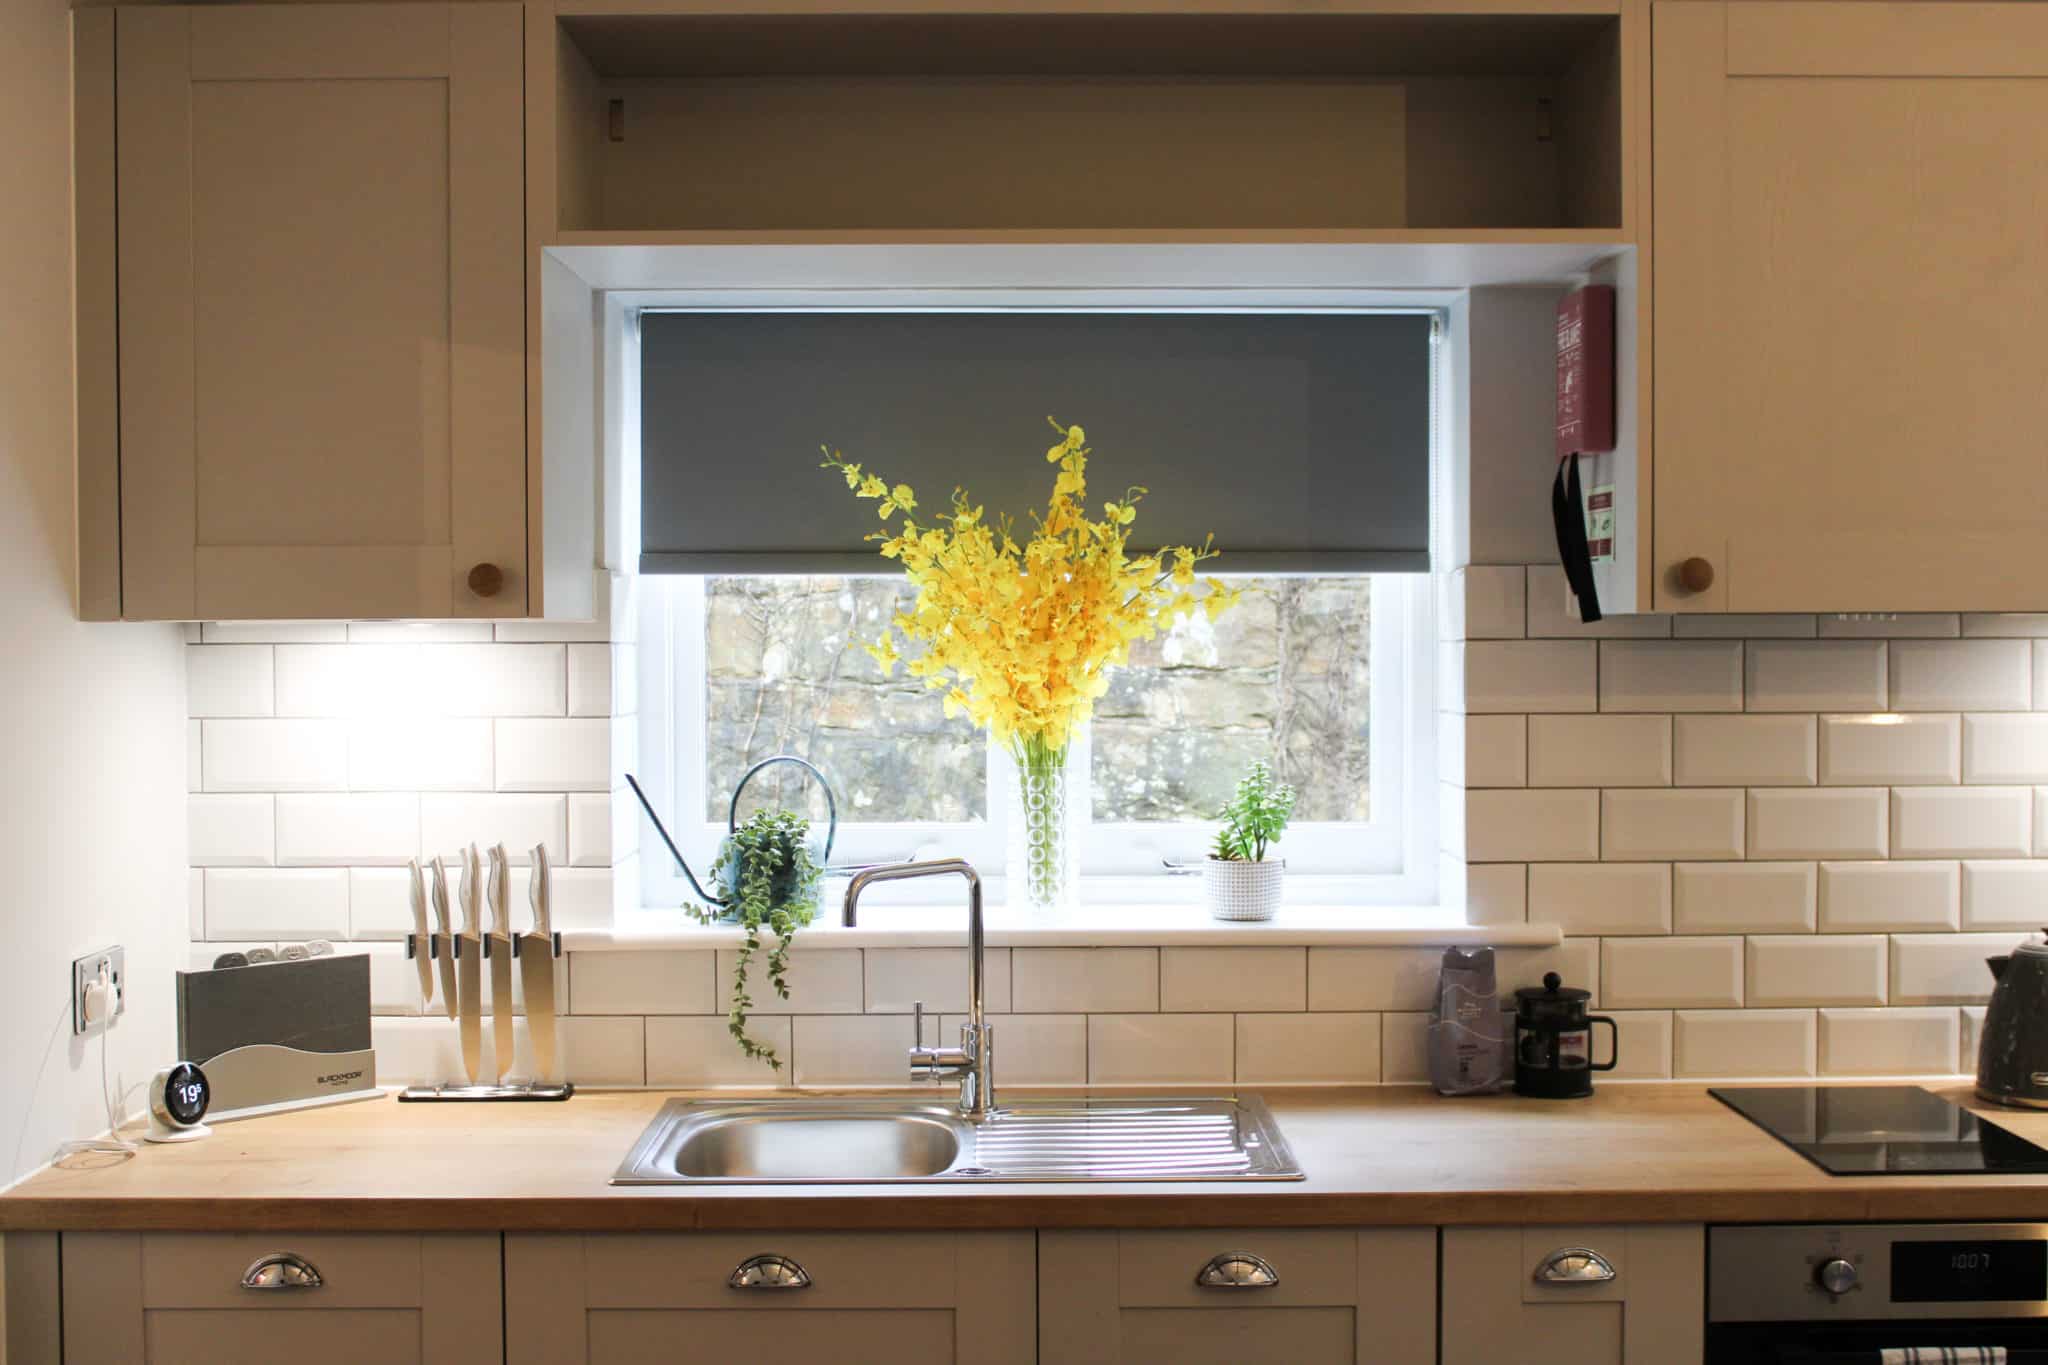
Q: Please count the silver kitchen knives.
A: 5